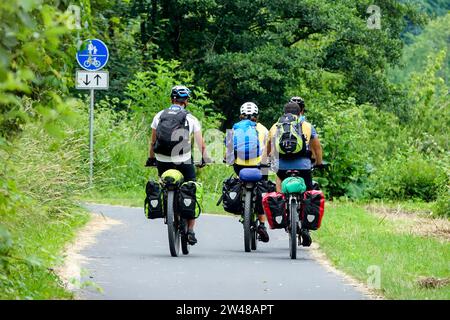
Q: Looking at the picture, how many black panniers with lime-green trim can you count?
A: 2